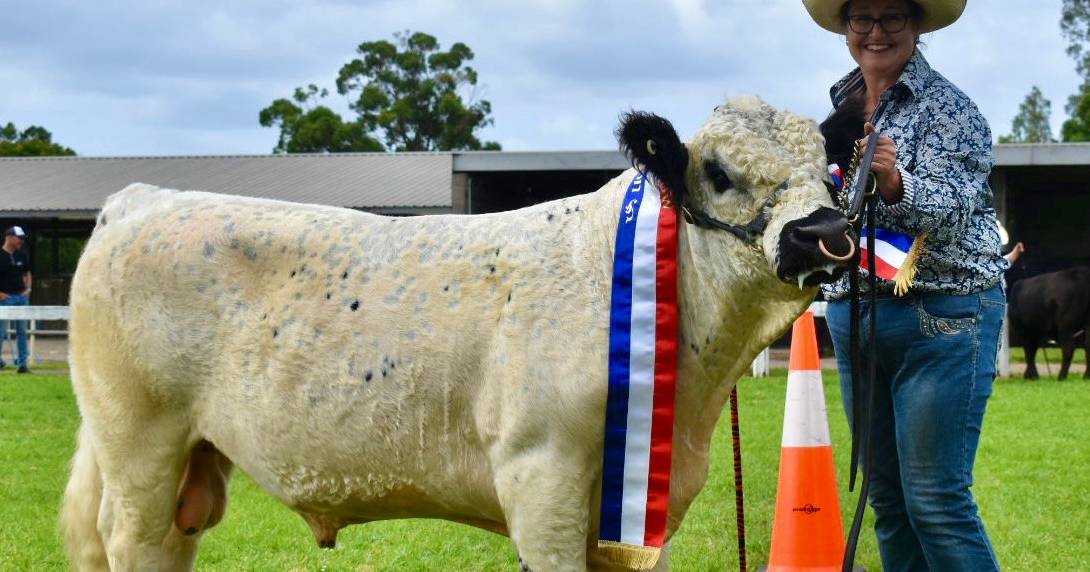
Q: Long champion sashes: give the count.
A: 1